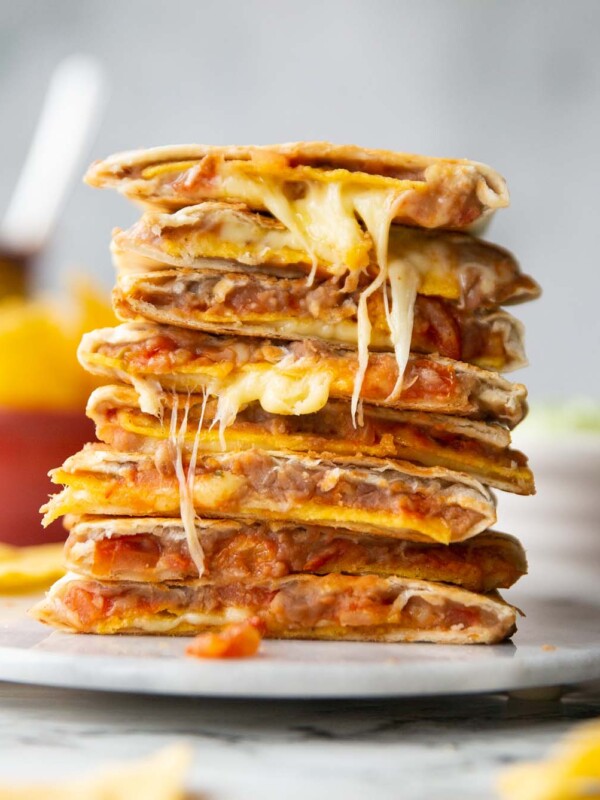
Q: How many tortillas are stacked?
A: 8